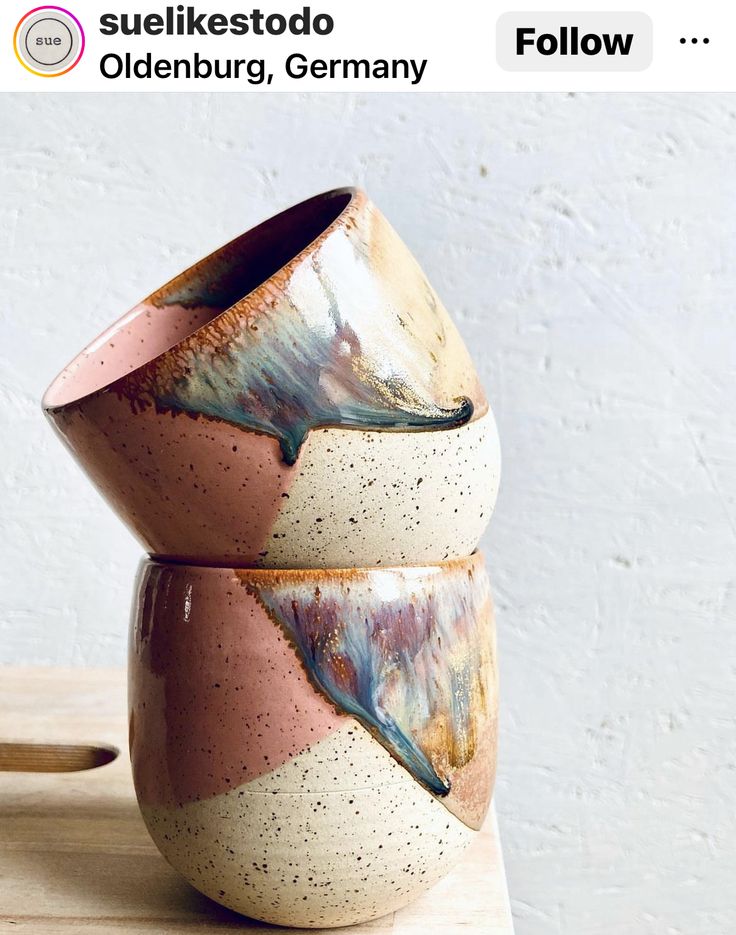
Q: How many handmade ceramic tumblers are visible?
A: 2